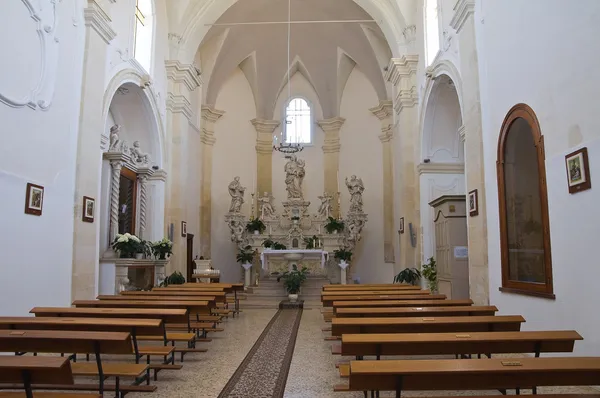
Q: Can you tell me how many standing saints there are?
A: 3